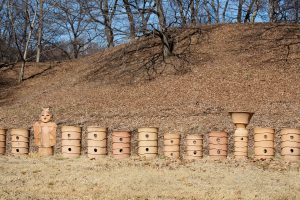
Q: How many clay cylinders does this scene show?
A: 11